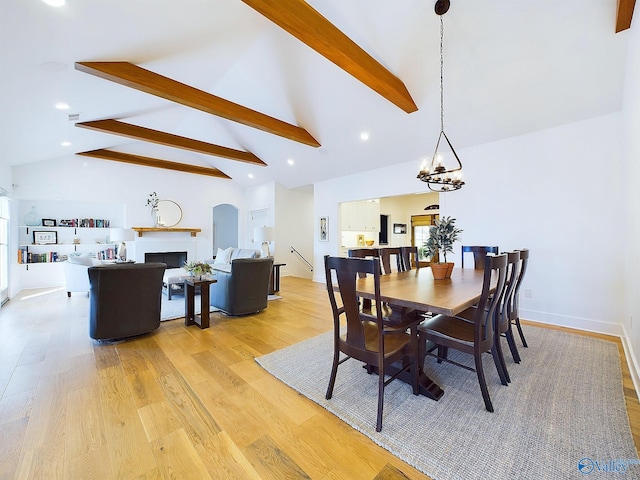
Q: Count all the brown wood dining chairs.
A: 8